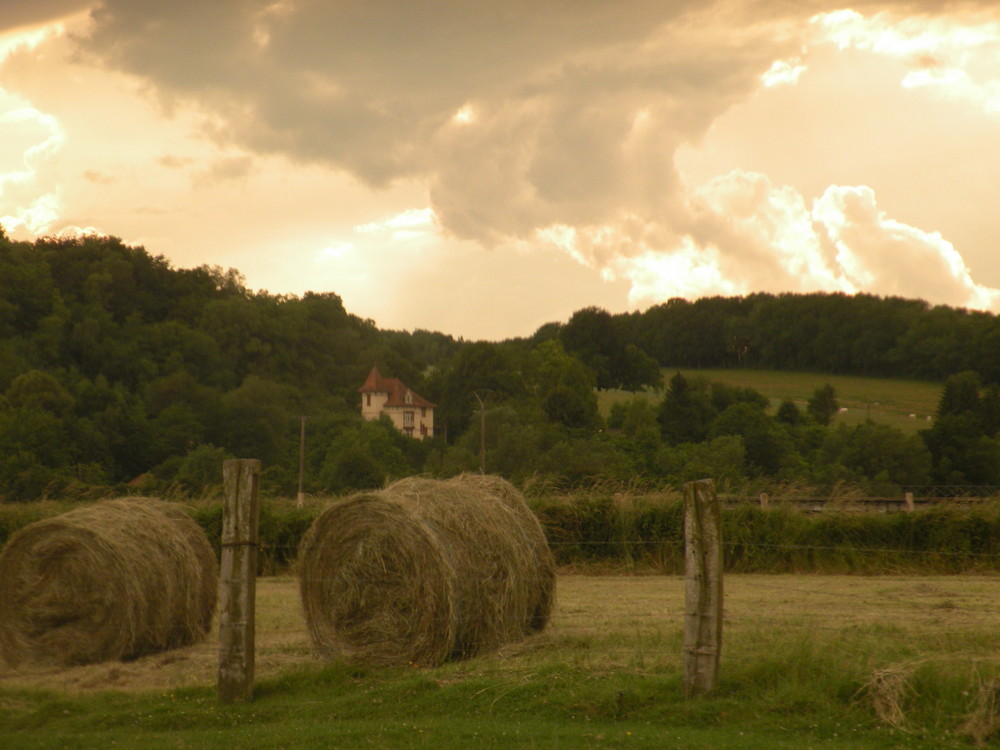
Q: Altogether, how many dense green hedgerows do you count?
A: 1